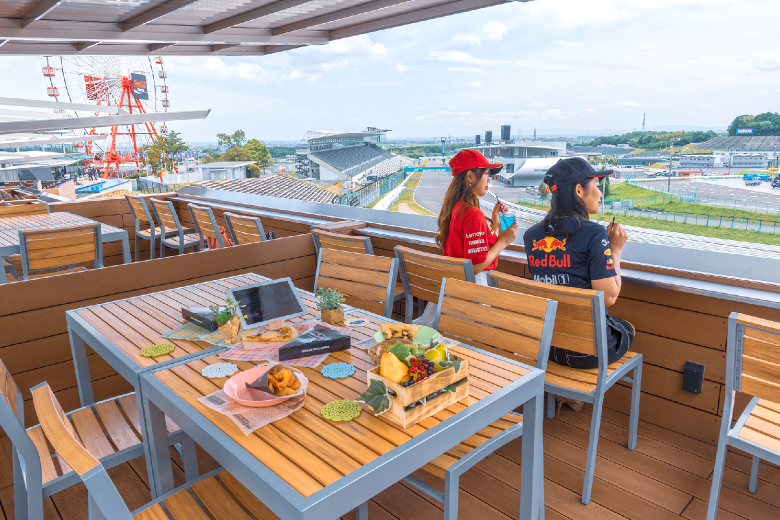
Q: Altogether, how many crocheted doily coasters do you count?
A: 4